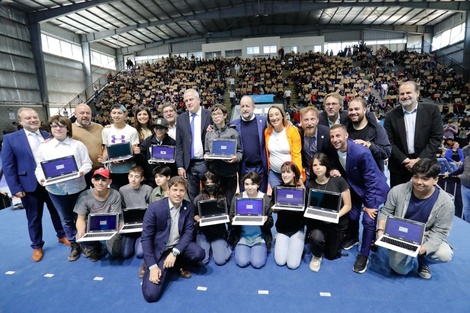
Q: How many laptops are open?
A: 11